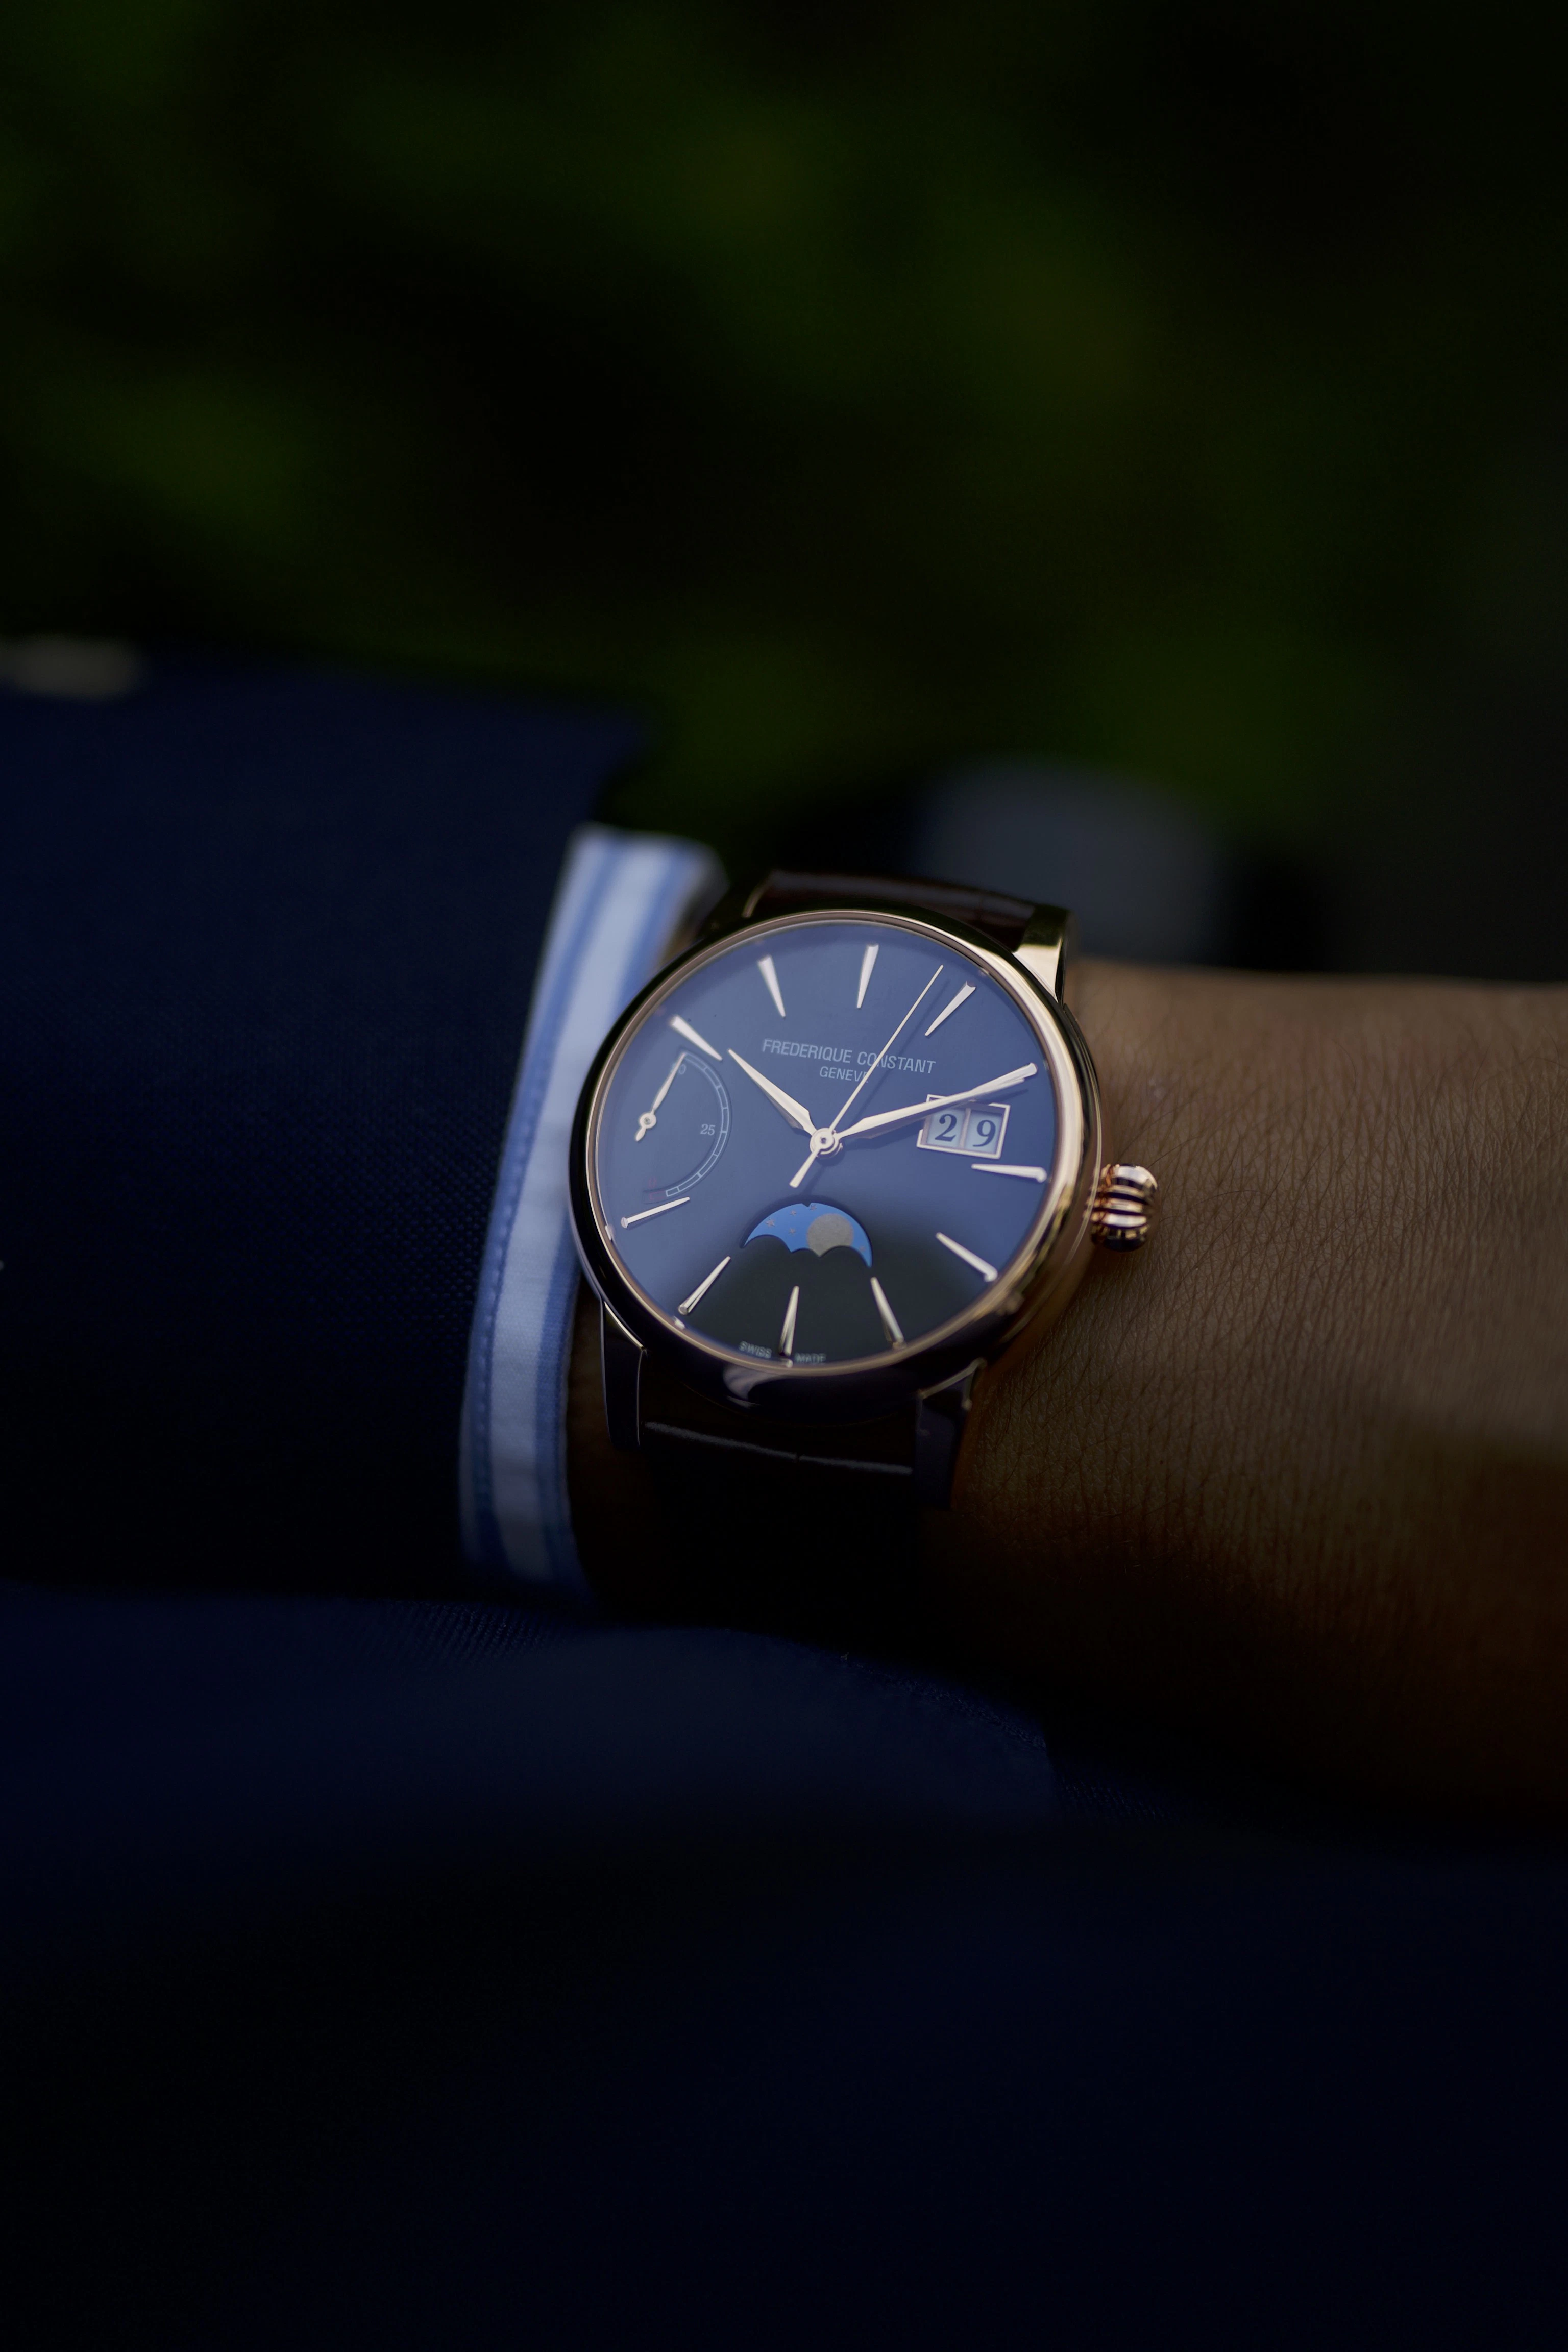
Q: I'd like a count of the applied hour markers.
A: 11